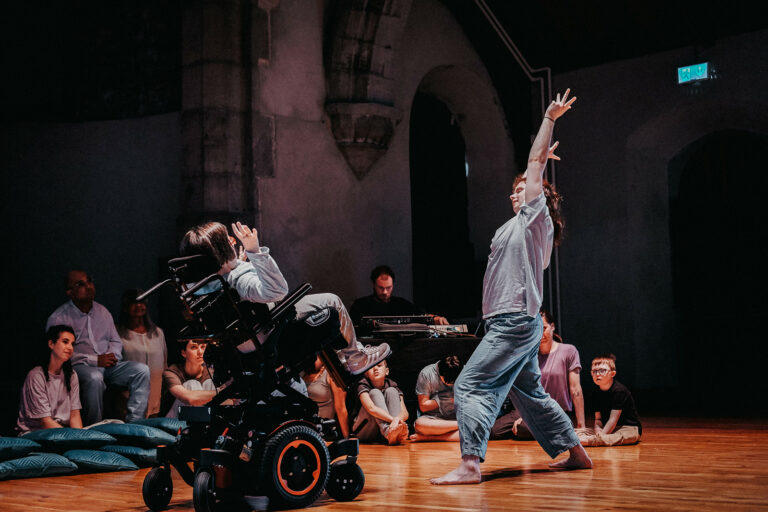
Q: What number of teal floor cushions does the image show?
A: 7